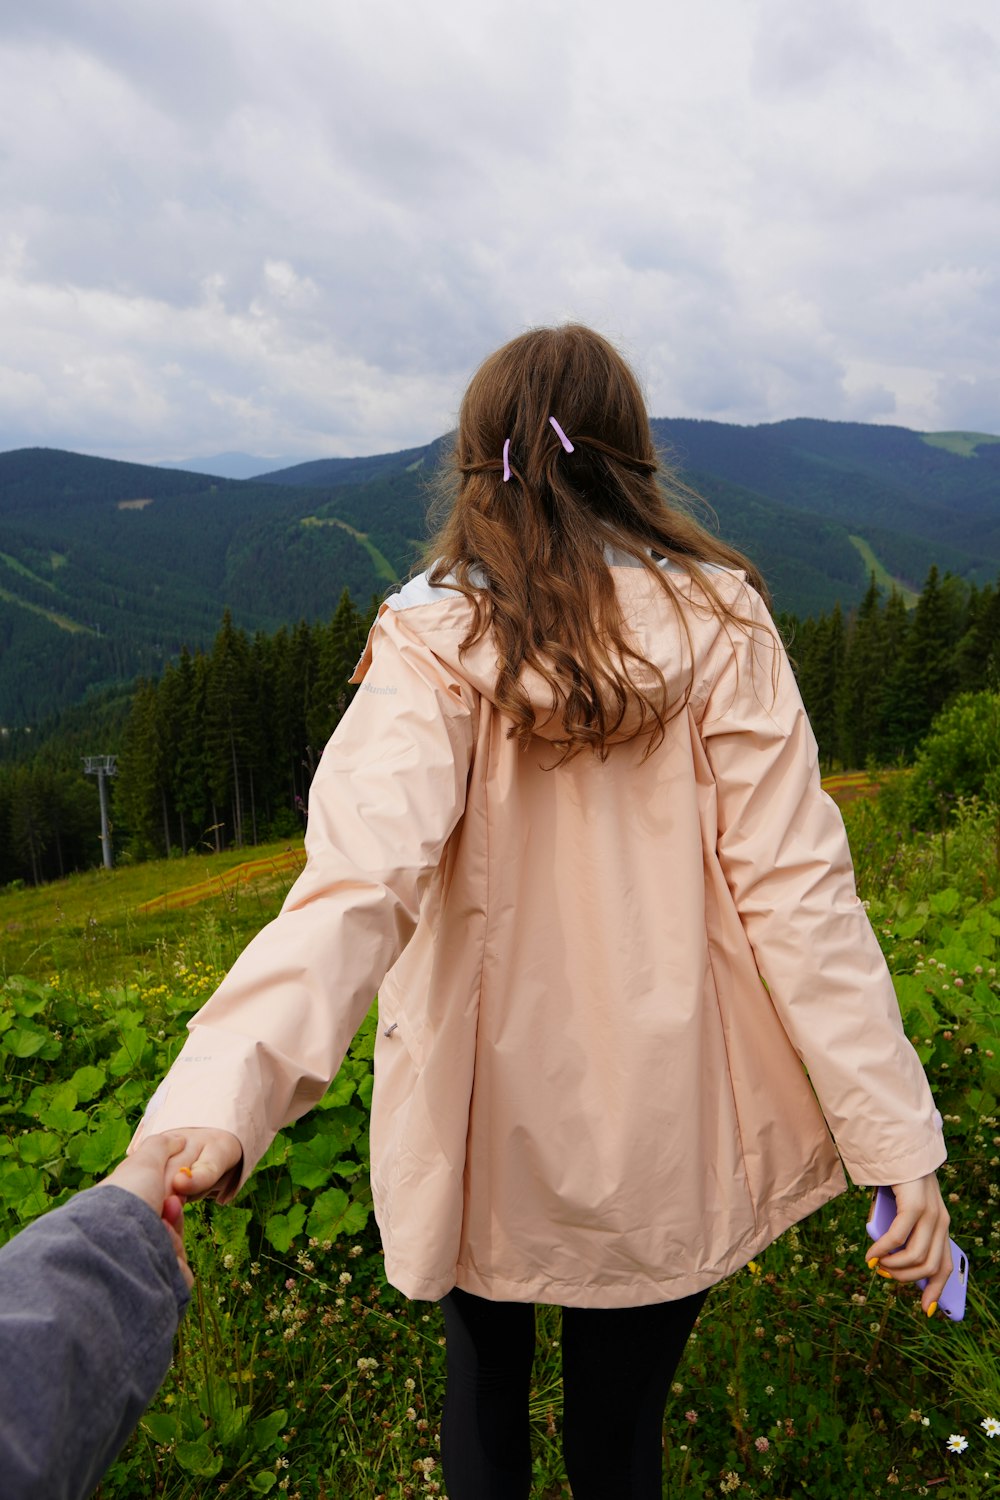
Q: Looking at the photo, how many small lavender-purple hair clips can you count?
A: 2